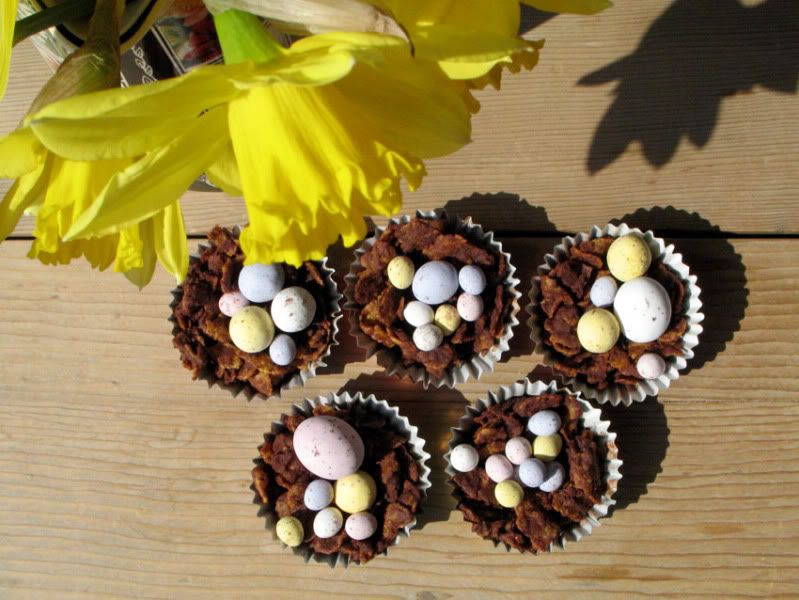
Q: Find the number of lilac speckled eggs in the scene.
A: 9